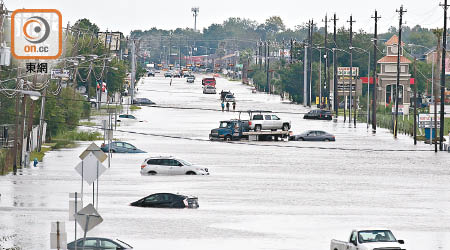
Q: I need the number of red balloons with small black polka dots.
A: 0